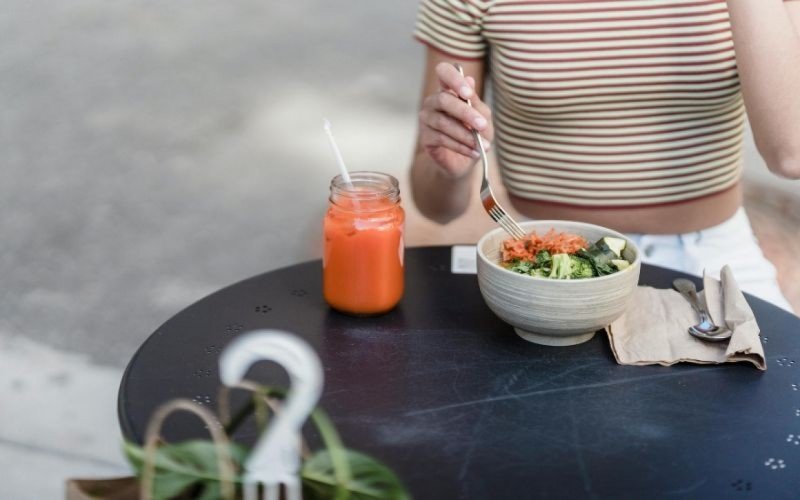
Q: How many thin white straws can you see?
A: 1